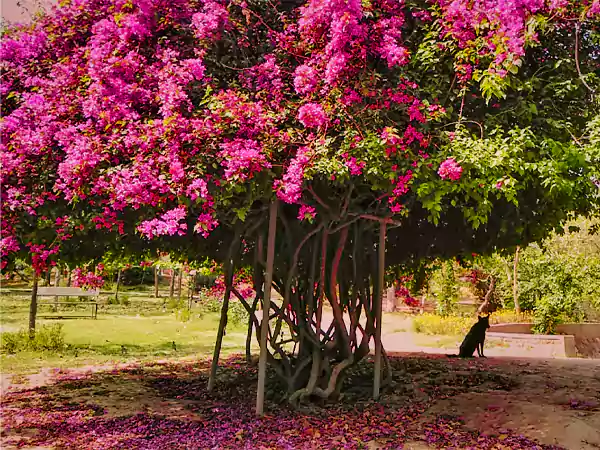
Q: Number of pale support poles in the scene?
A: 2